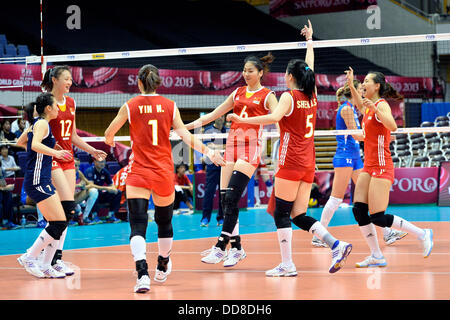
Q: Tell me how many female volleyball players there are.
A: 7